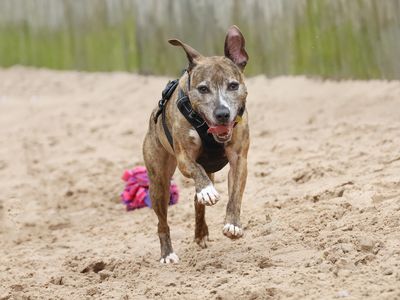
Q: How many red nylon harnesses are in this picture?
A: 0